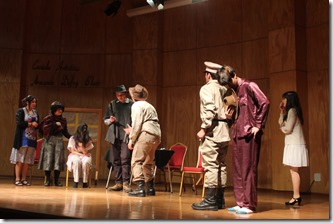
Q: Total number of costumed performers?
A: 8